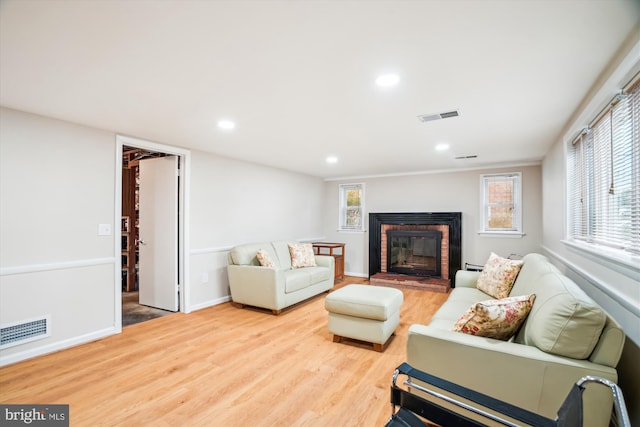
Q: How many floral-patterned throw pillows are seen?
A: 4